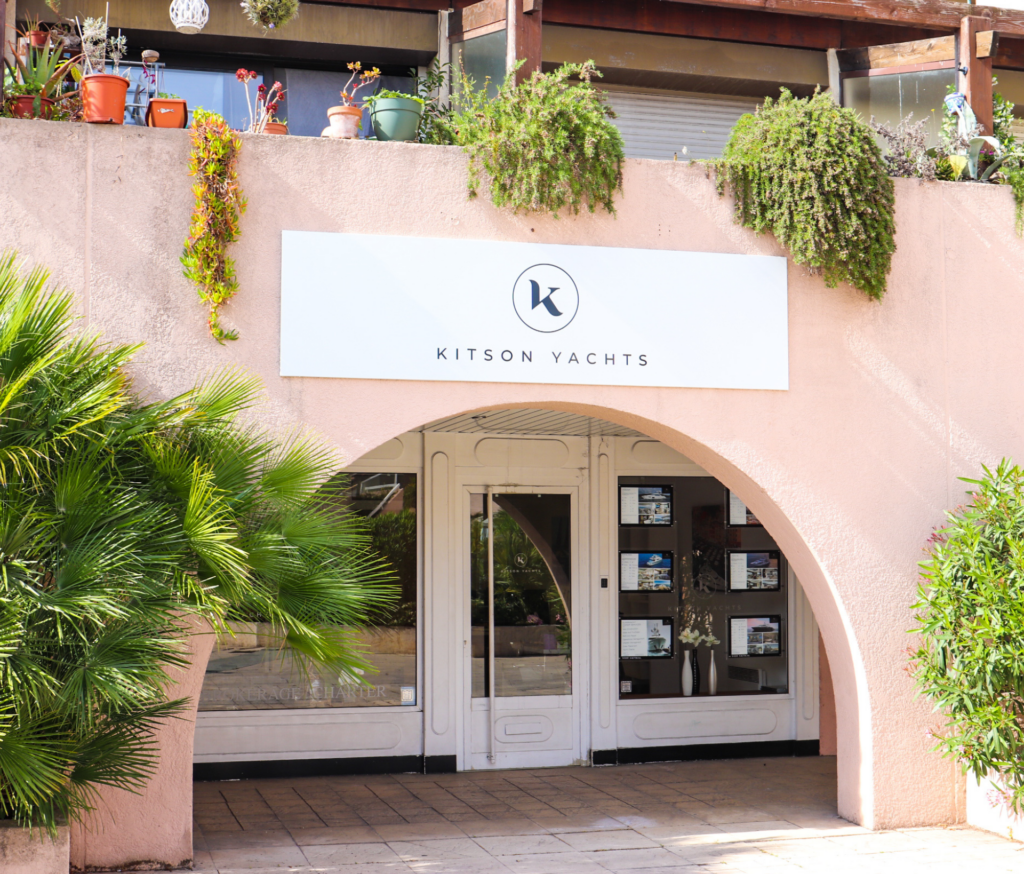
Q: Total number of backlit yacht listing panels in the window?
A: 6